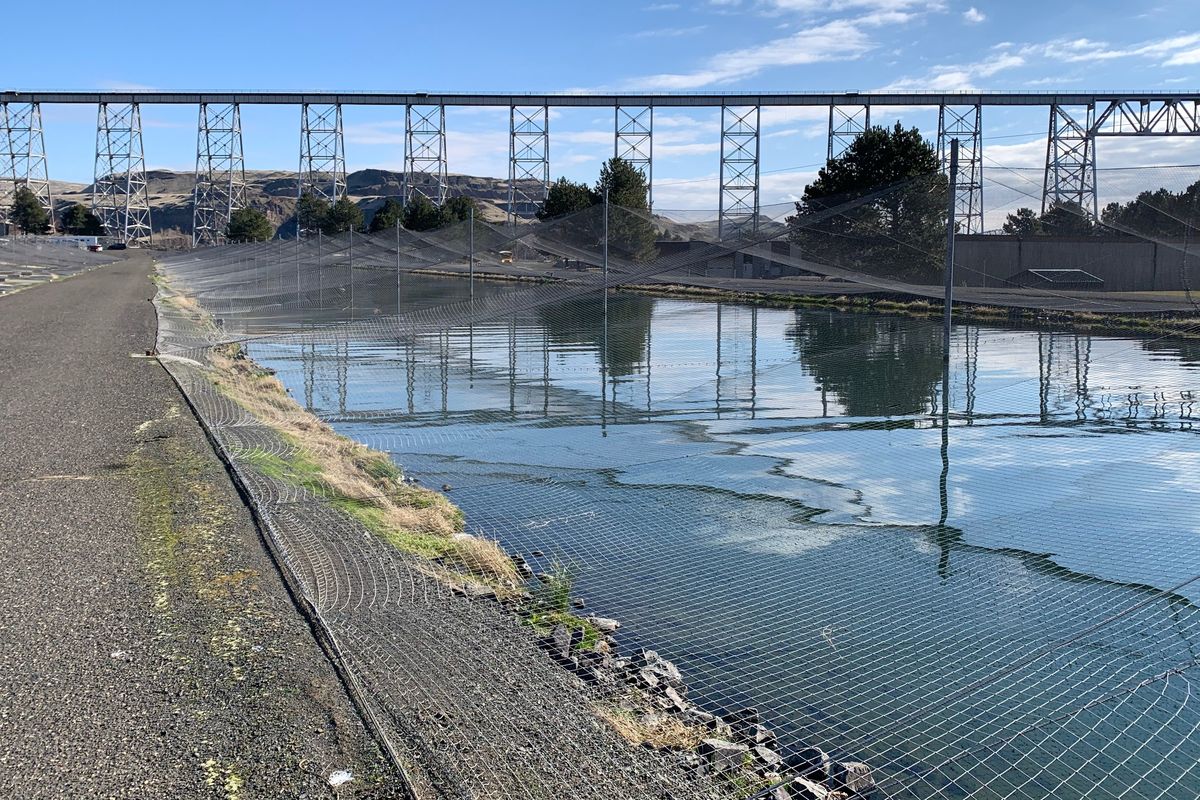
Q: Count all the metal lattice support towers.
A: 11